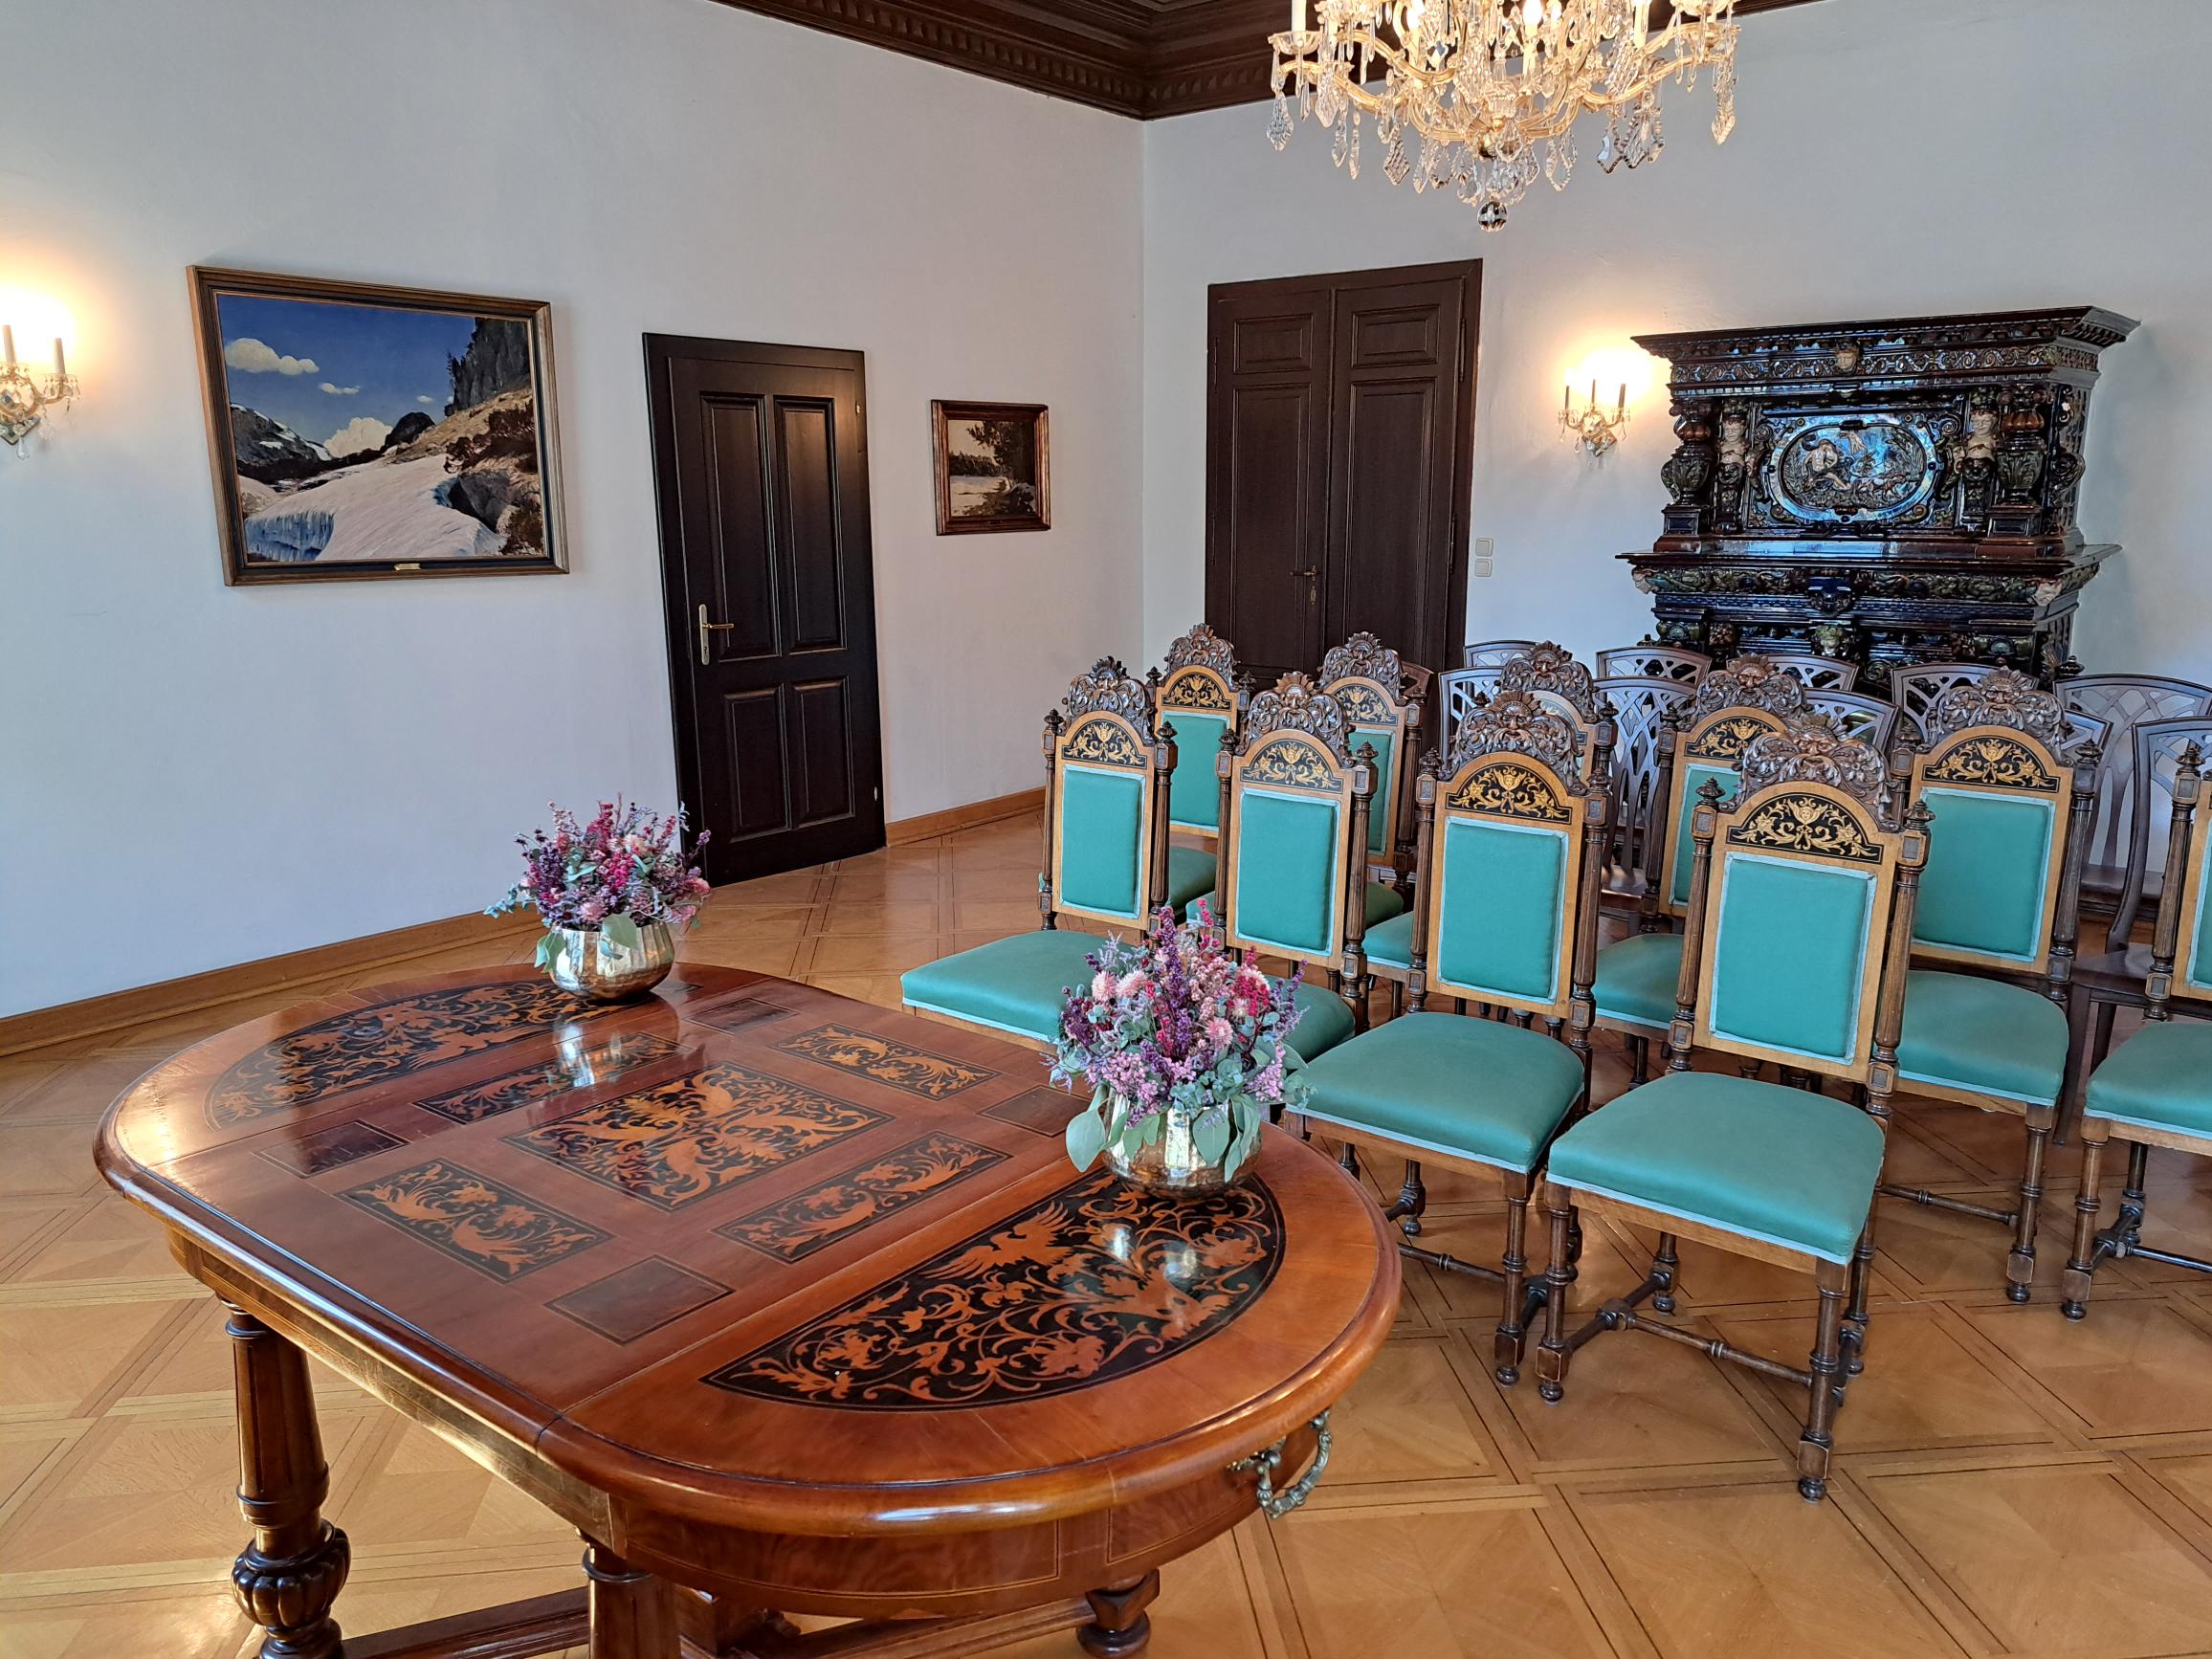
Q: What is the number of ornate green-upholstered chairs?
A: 10